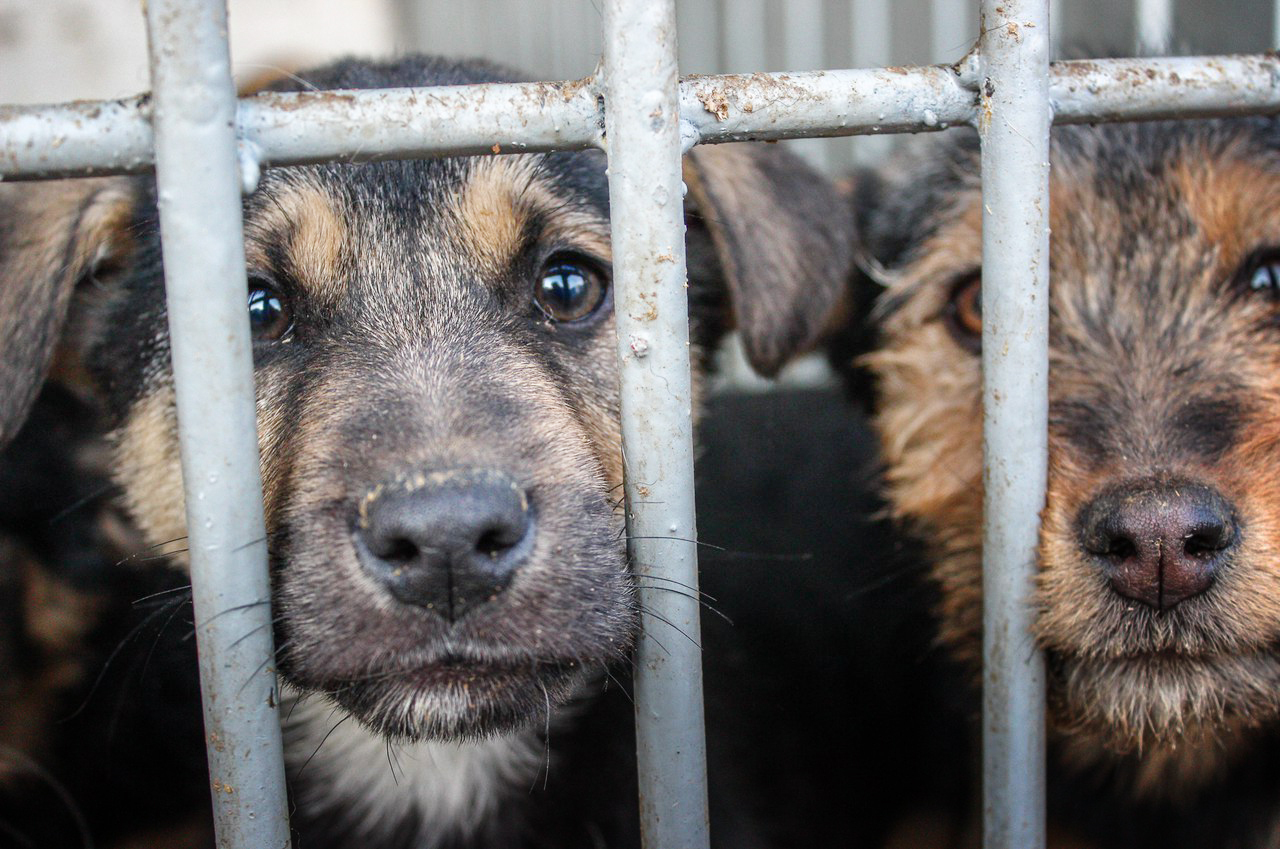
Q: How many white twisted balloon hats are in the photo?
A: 0